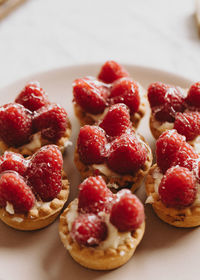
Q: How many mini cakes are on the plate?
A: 7